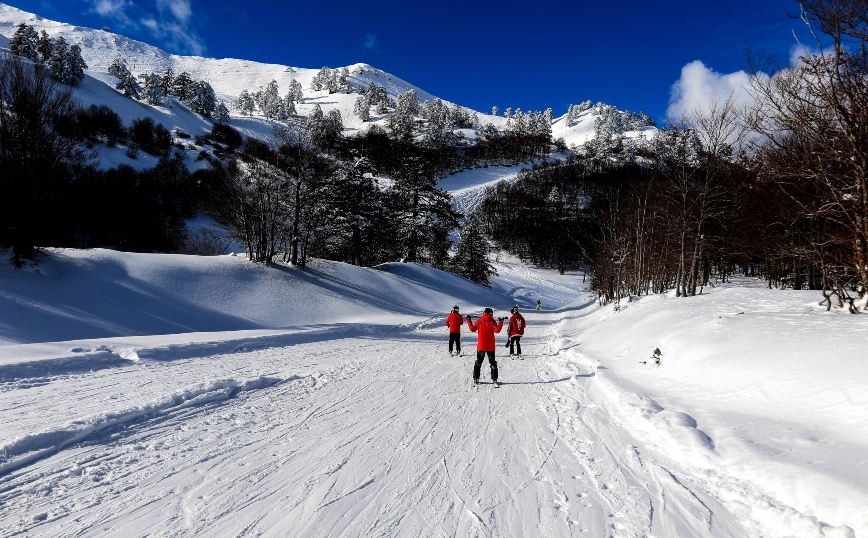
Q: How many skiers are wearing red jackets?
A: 3